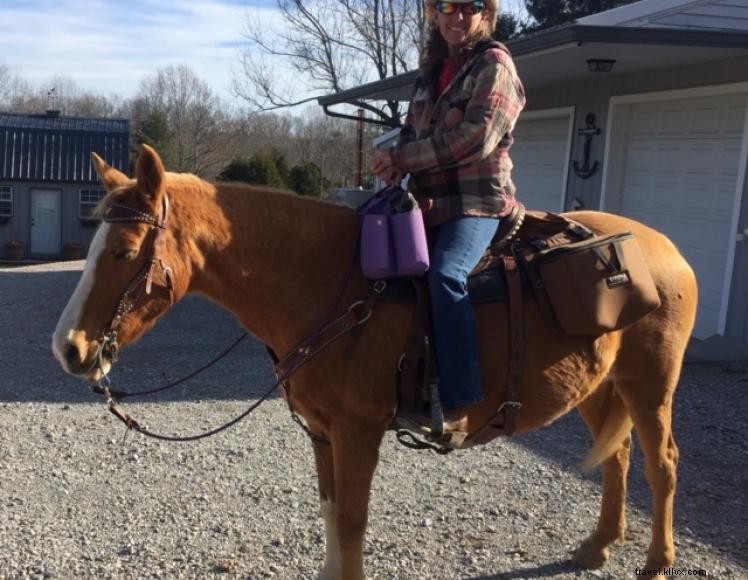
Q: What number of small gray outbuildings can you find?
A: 1